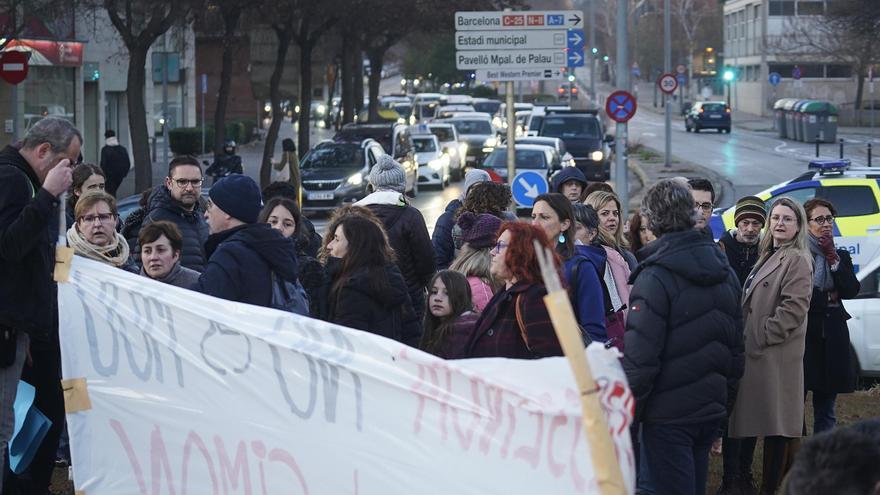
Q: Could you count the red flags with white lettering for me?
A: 0